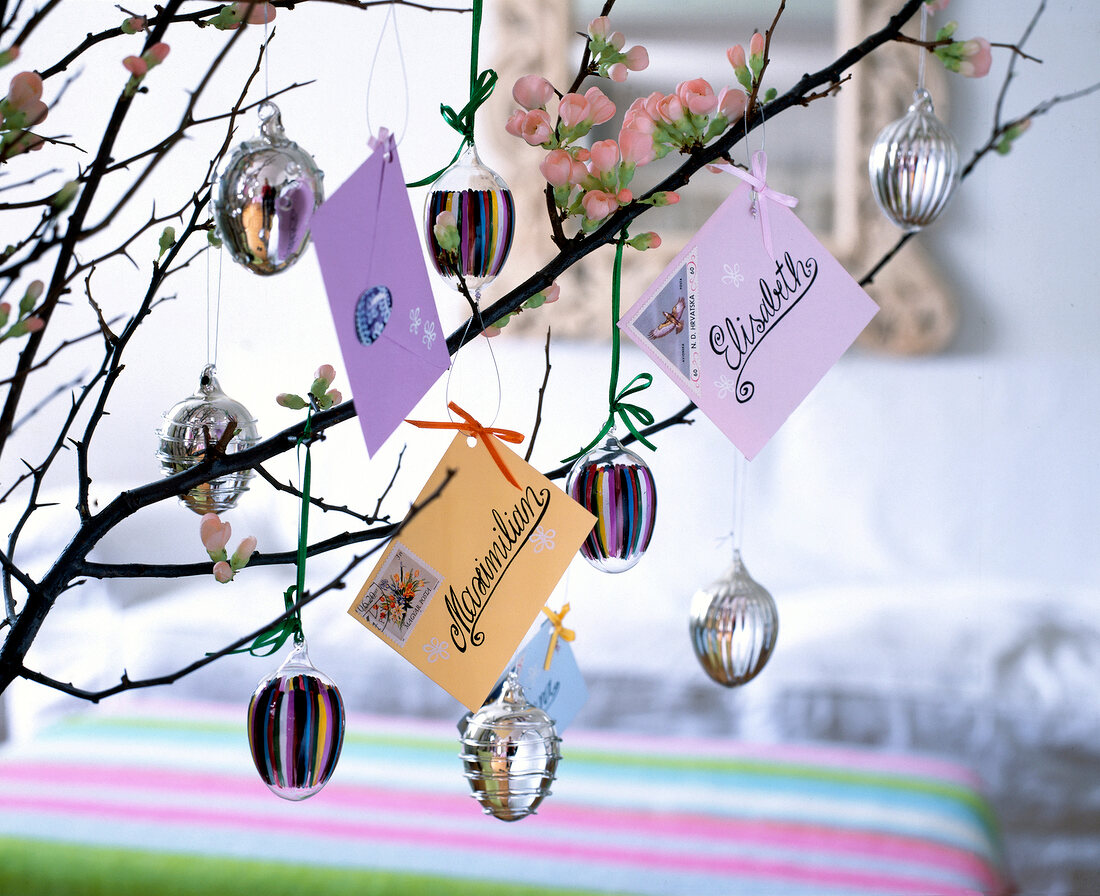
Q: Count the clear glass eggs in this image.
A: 3